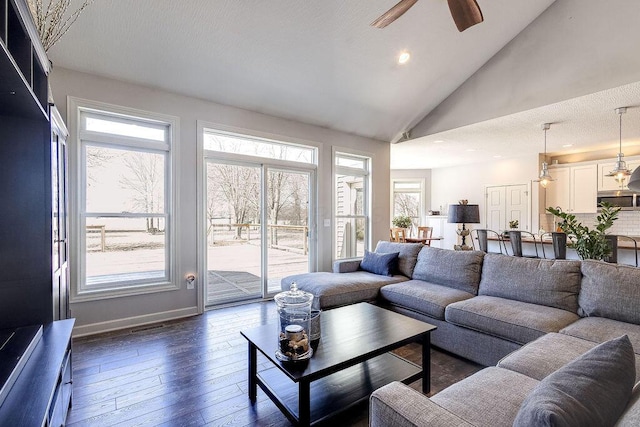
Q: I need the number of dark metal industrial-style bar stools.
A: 4